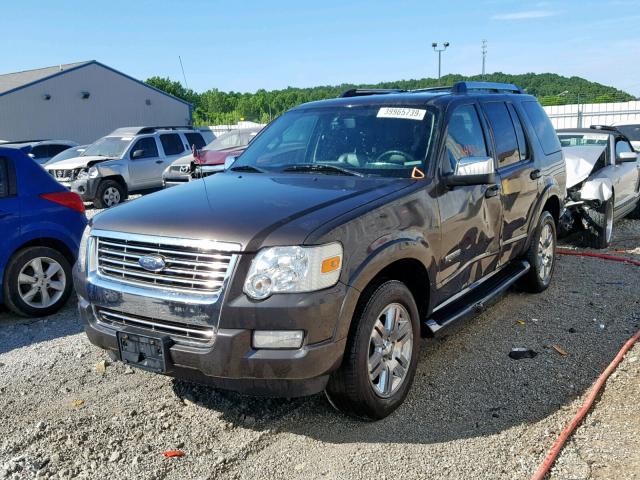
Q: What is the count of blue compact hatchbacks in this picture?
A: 1